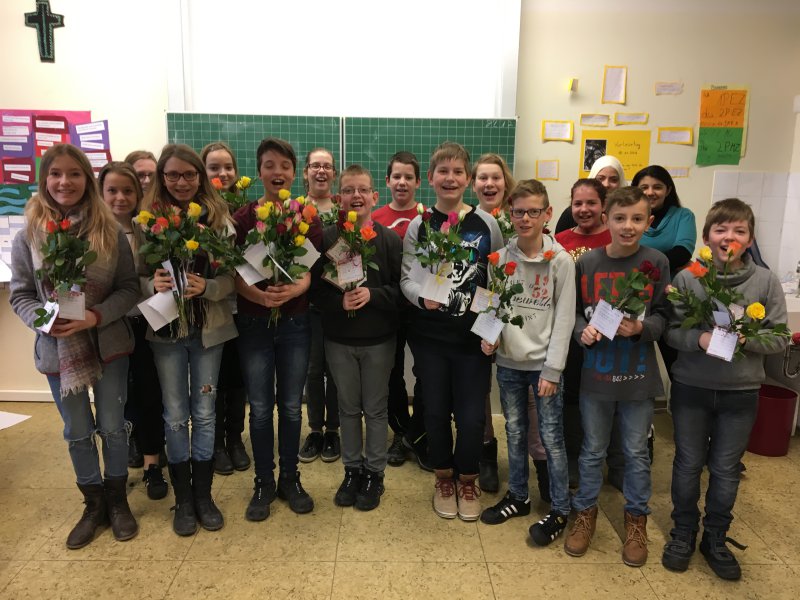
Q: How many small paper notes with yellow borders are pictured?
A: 8